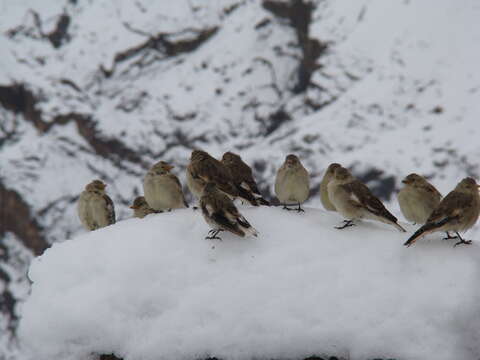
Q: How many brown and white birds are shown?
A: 11